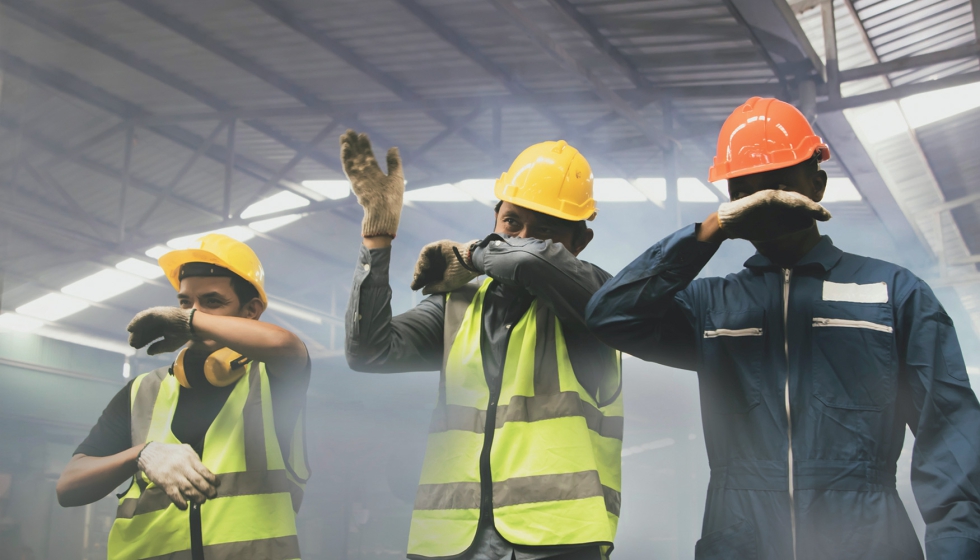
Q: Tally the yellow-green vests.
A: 2